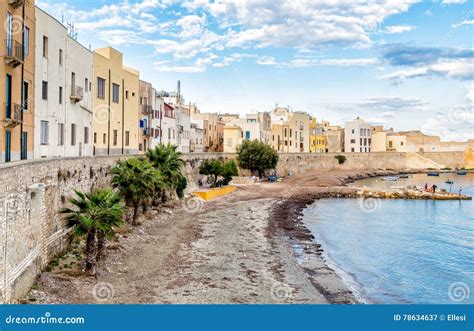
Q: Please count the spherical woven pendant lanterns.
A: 0